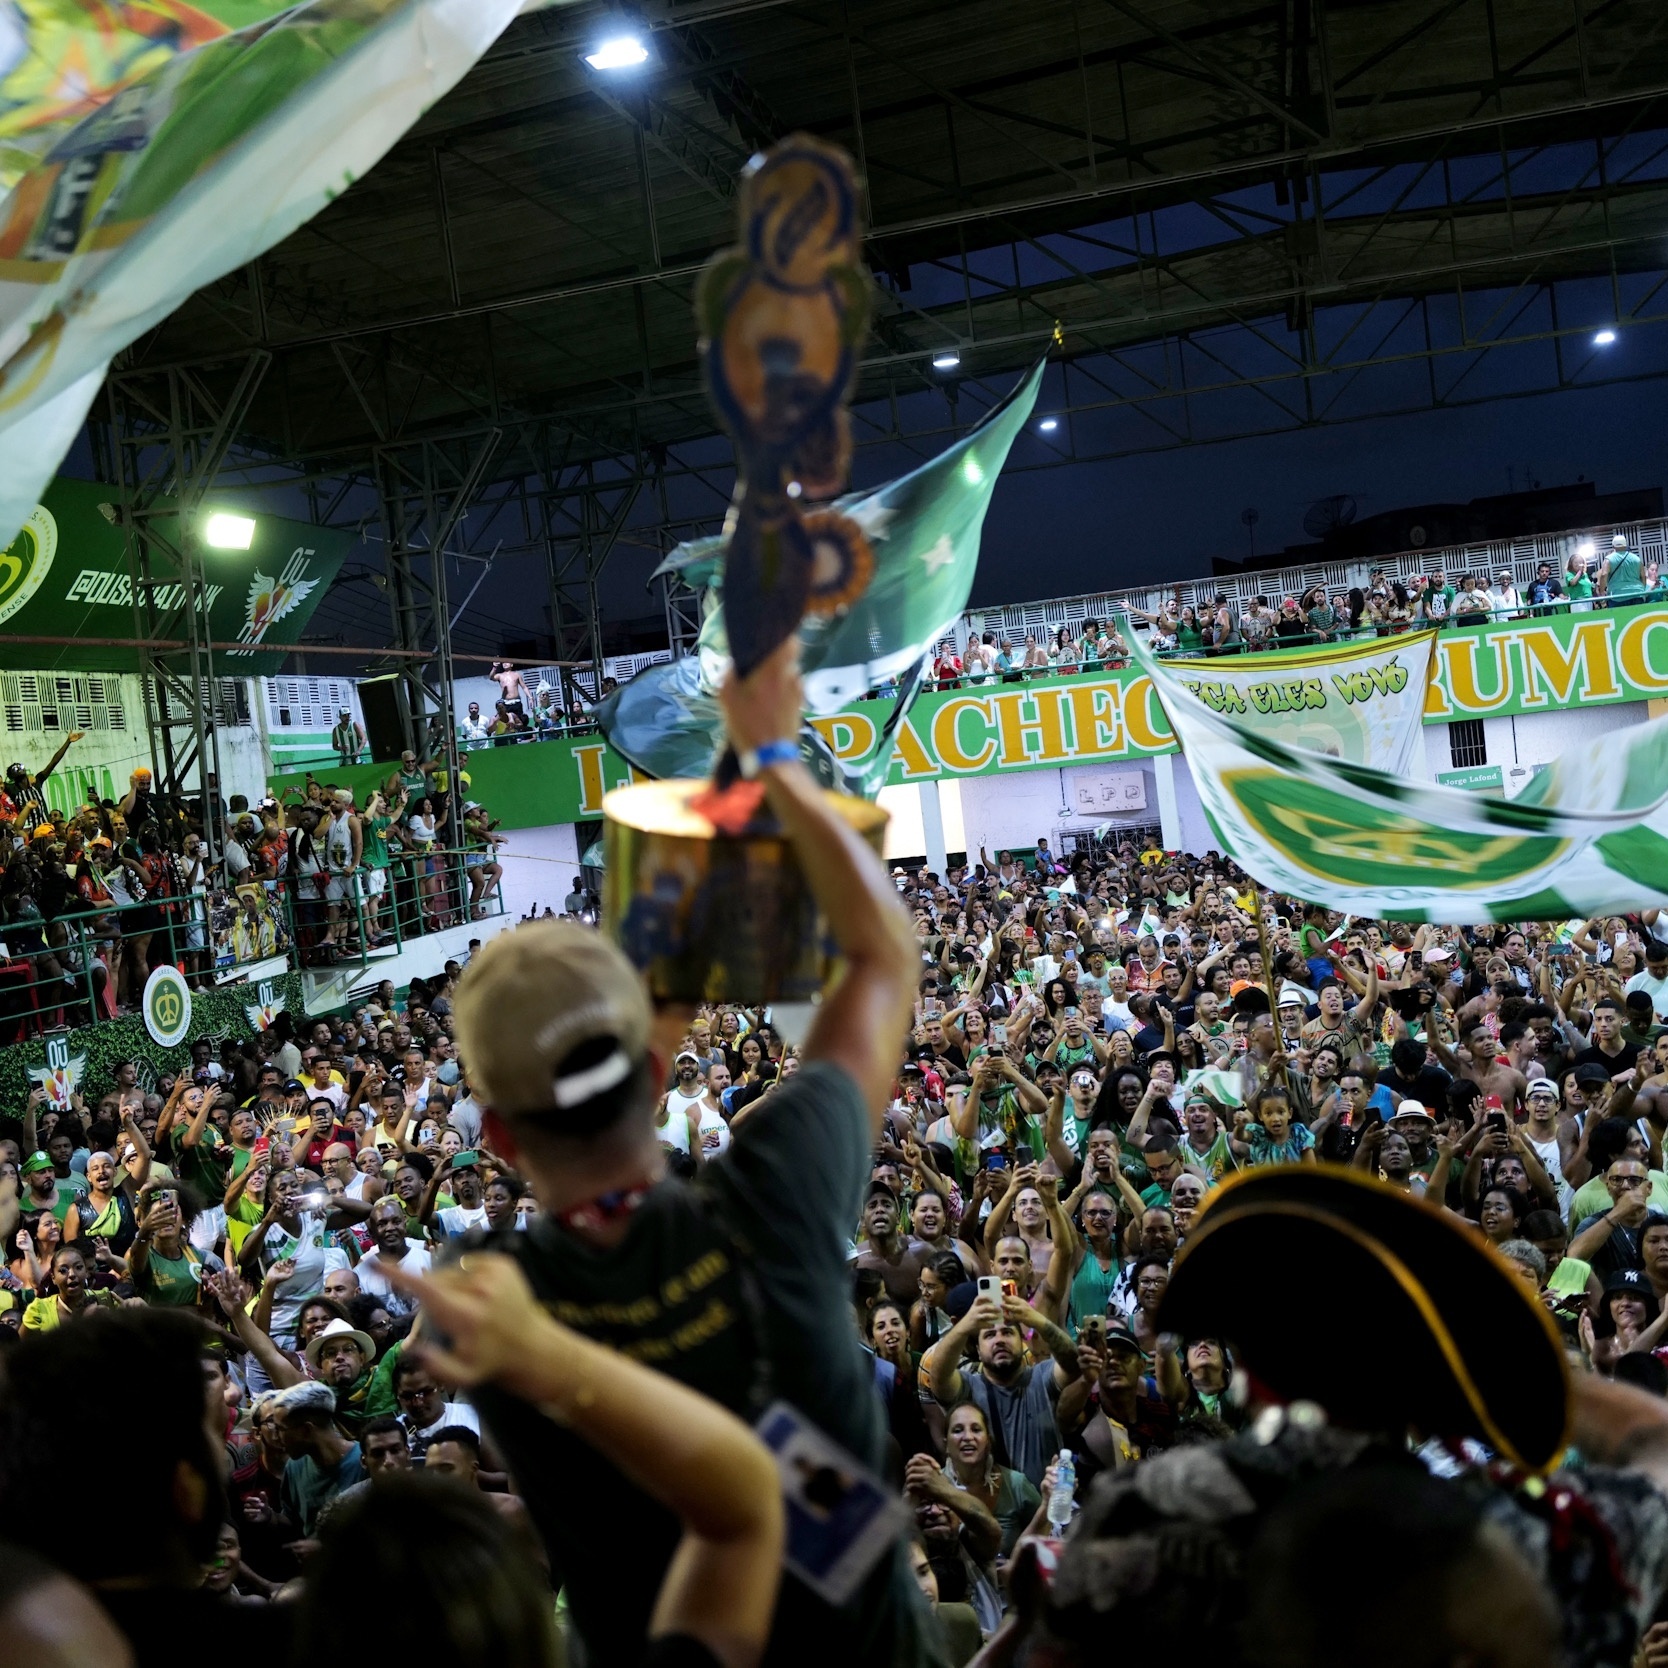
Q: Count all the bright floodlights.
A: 5